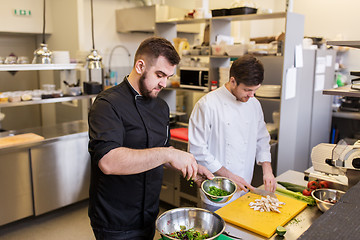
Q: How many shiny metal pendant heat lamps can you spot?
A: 2